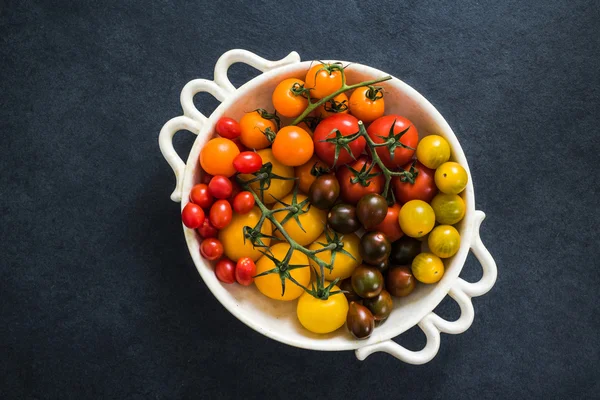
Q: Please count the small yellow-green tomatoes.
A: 6